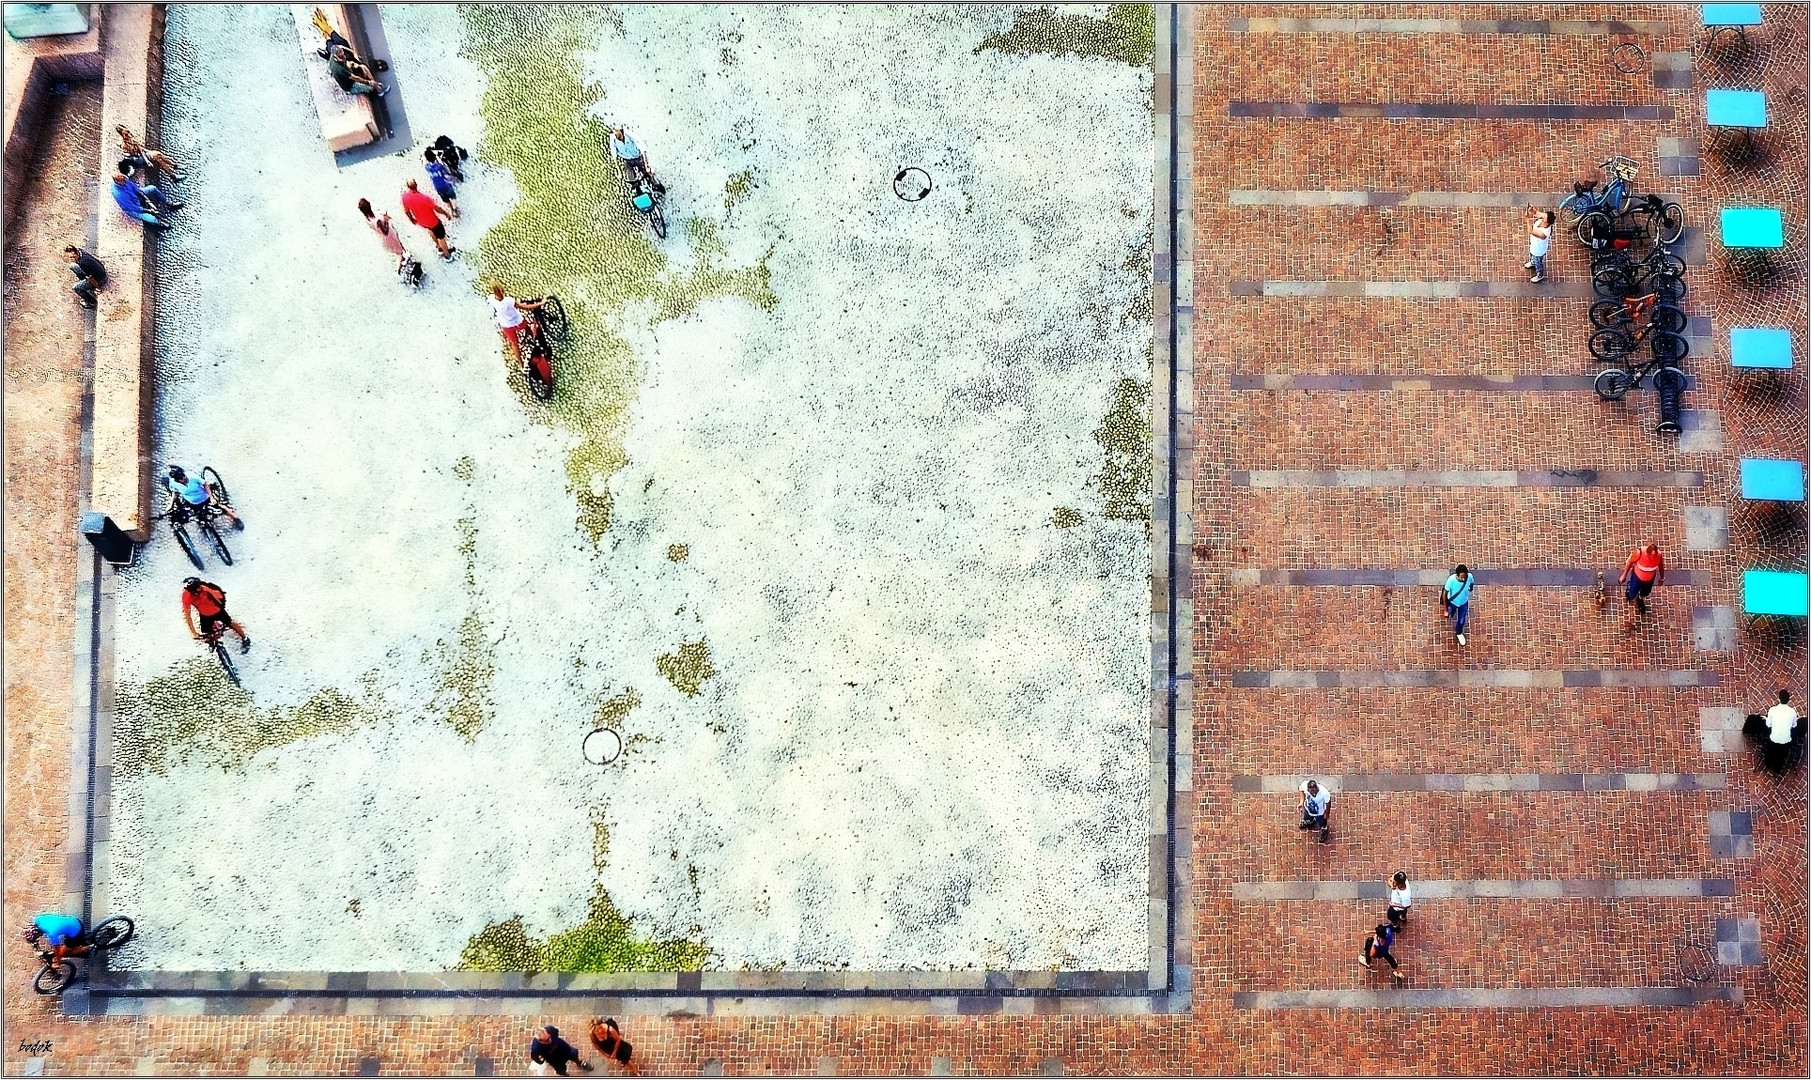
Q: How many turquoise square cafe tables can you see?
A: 6